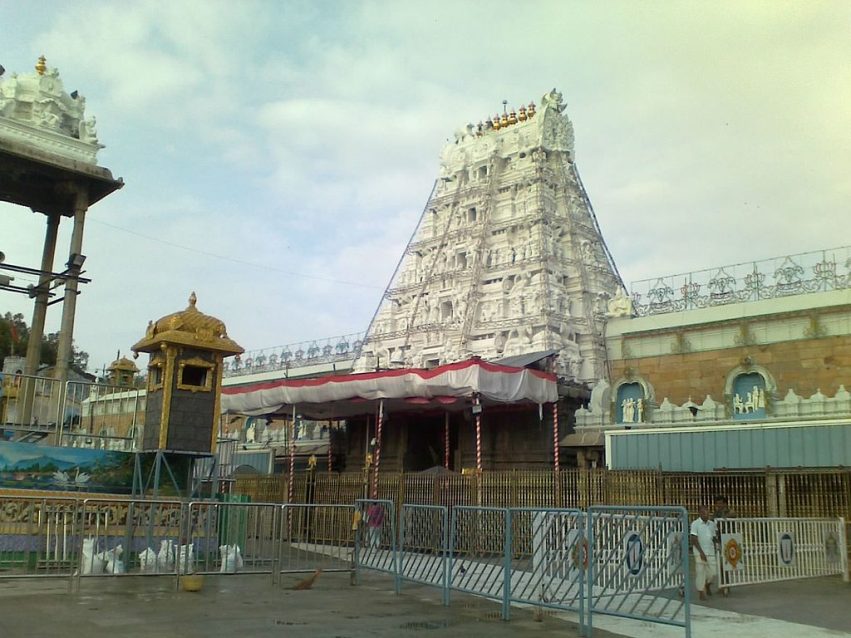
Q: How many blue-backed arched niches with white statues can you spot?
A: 2